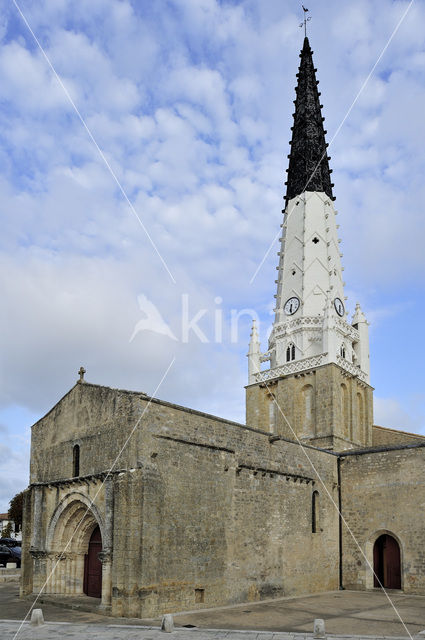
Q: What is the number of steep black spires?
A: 1